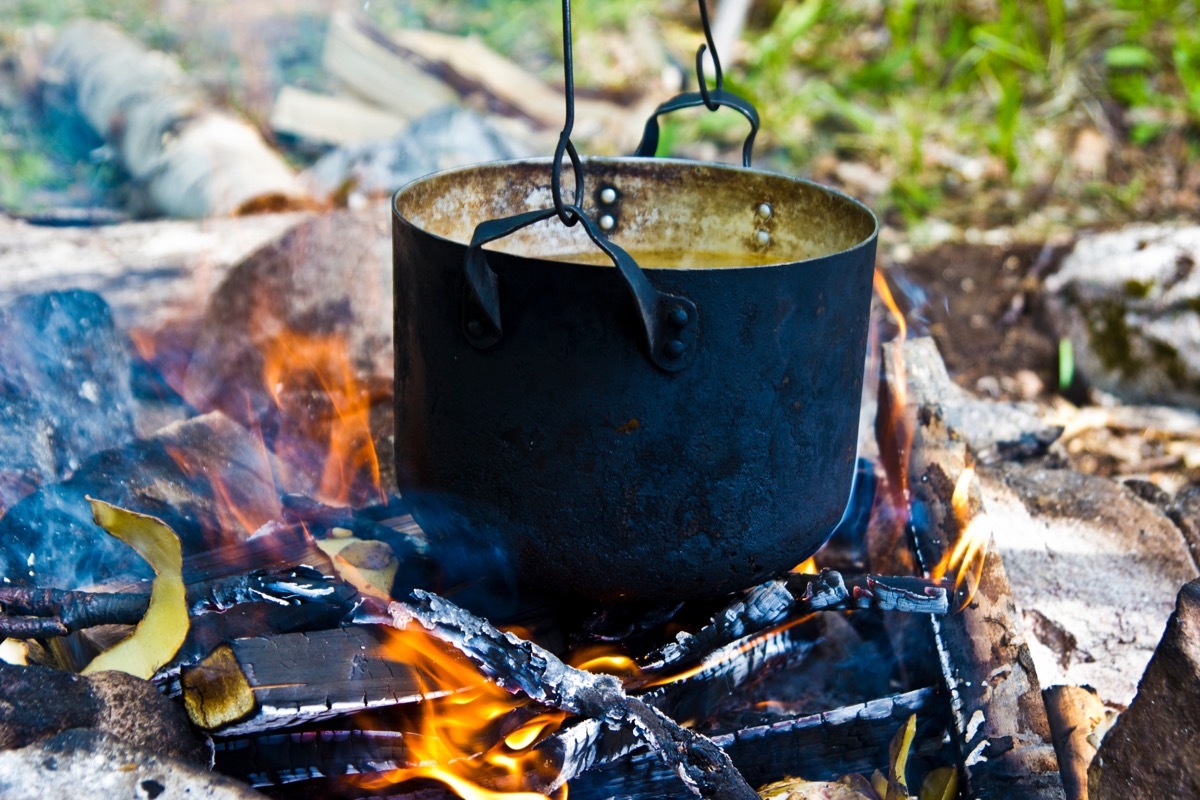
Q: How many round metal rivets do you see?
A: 7